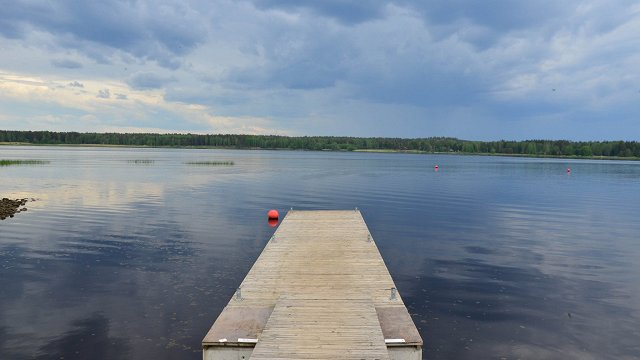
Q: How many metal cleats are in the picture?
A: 6